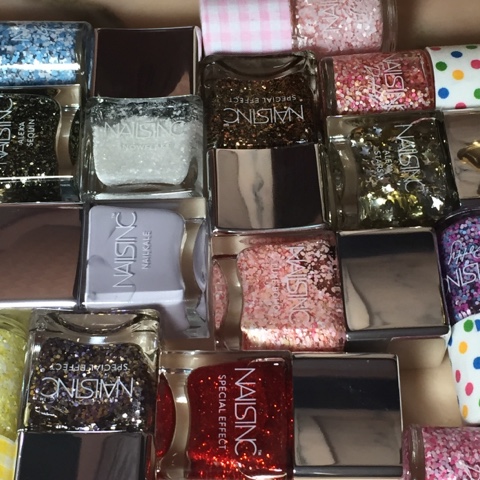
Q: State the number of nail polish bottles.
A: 14